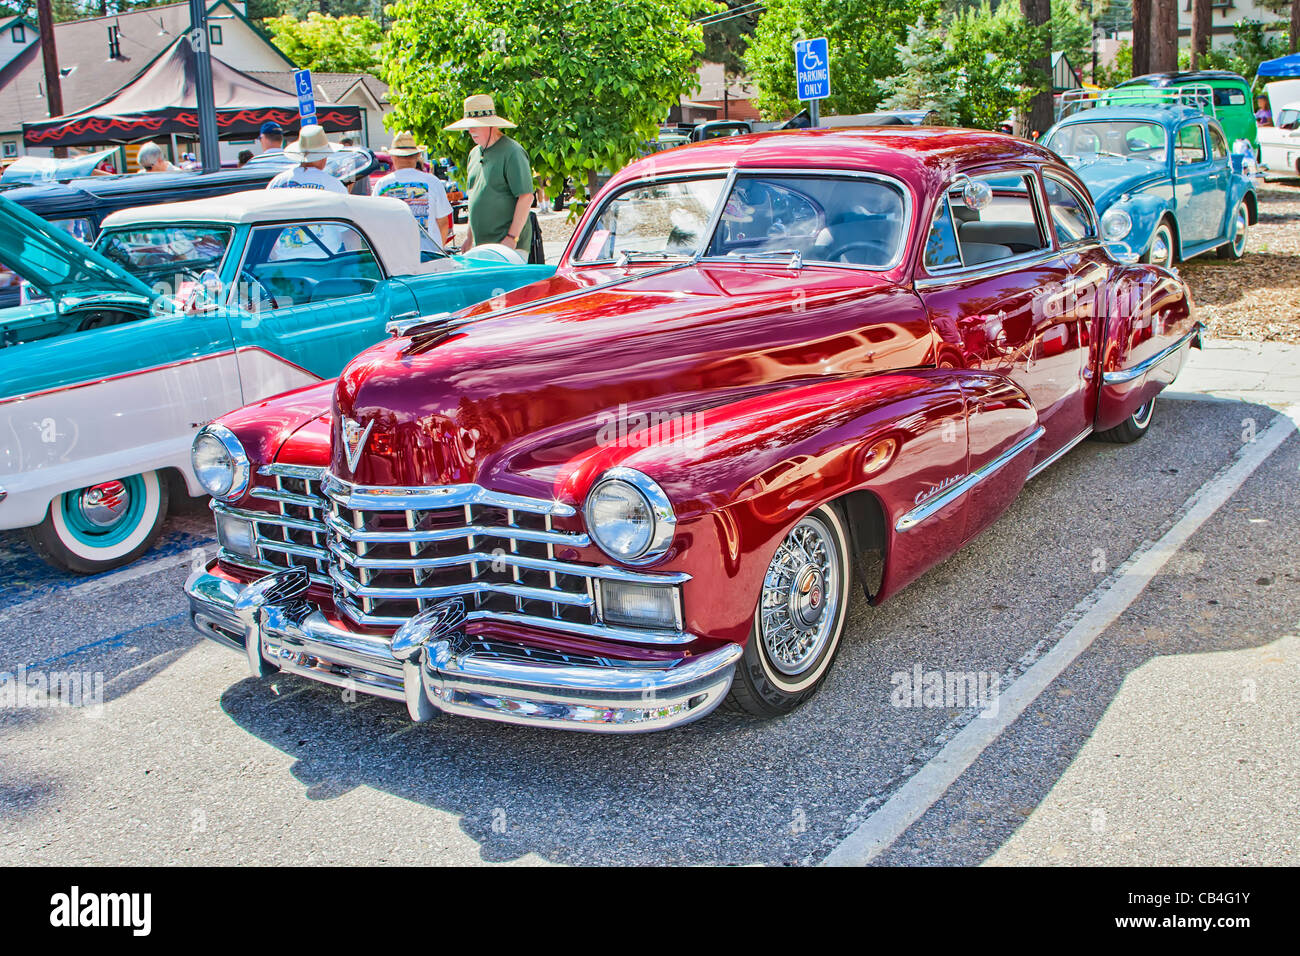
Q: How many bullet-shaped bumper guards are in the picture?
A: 2